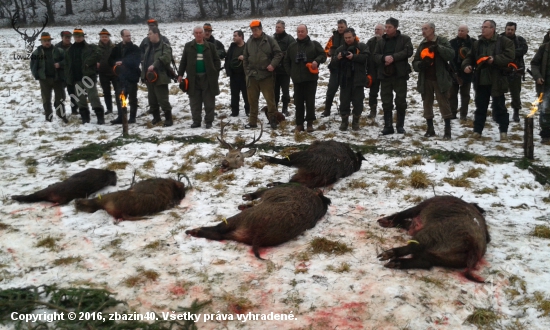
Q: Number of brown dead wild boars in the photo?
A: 5